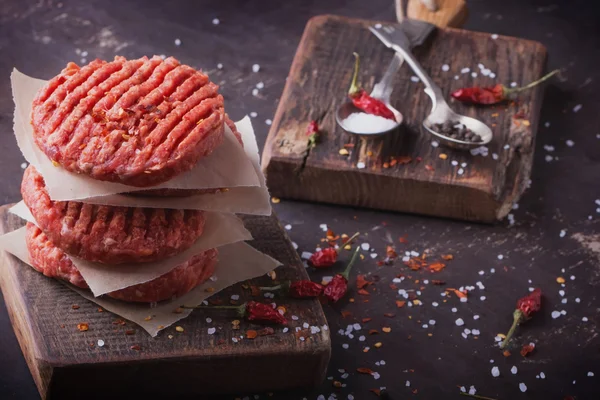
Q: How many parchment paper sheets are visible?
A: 4